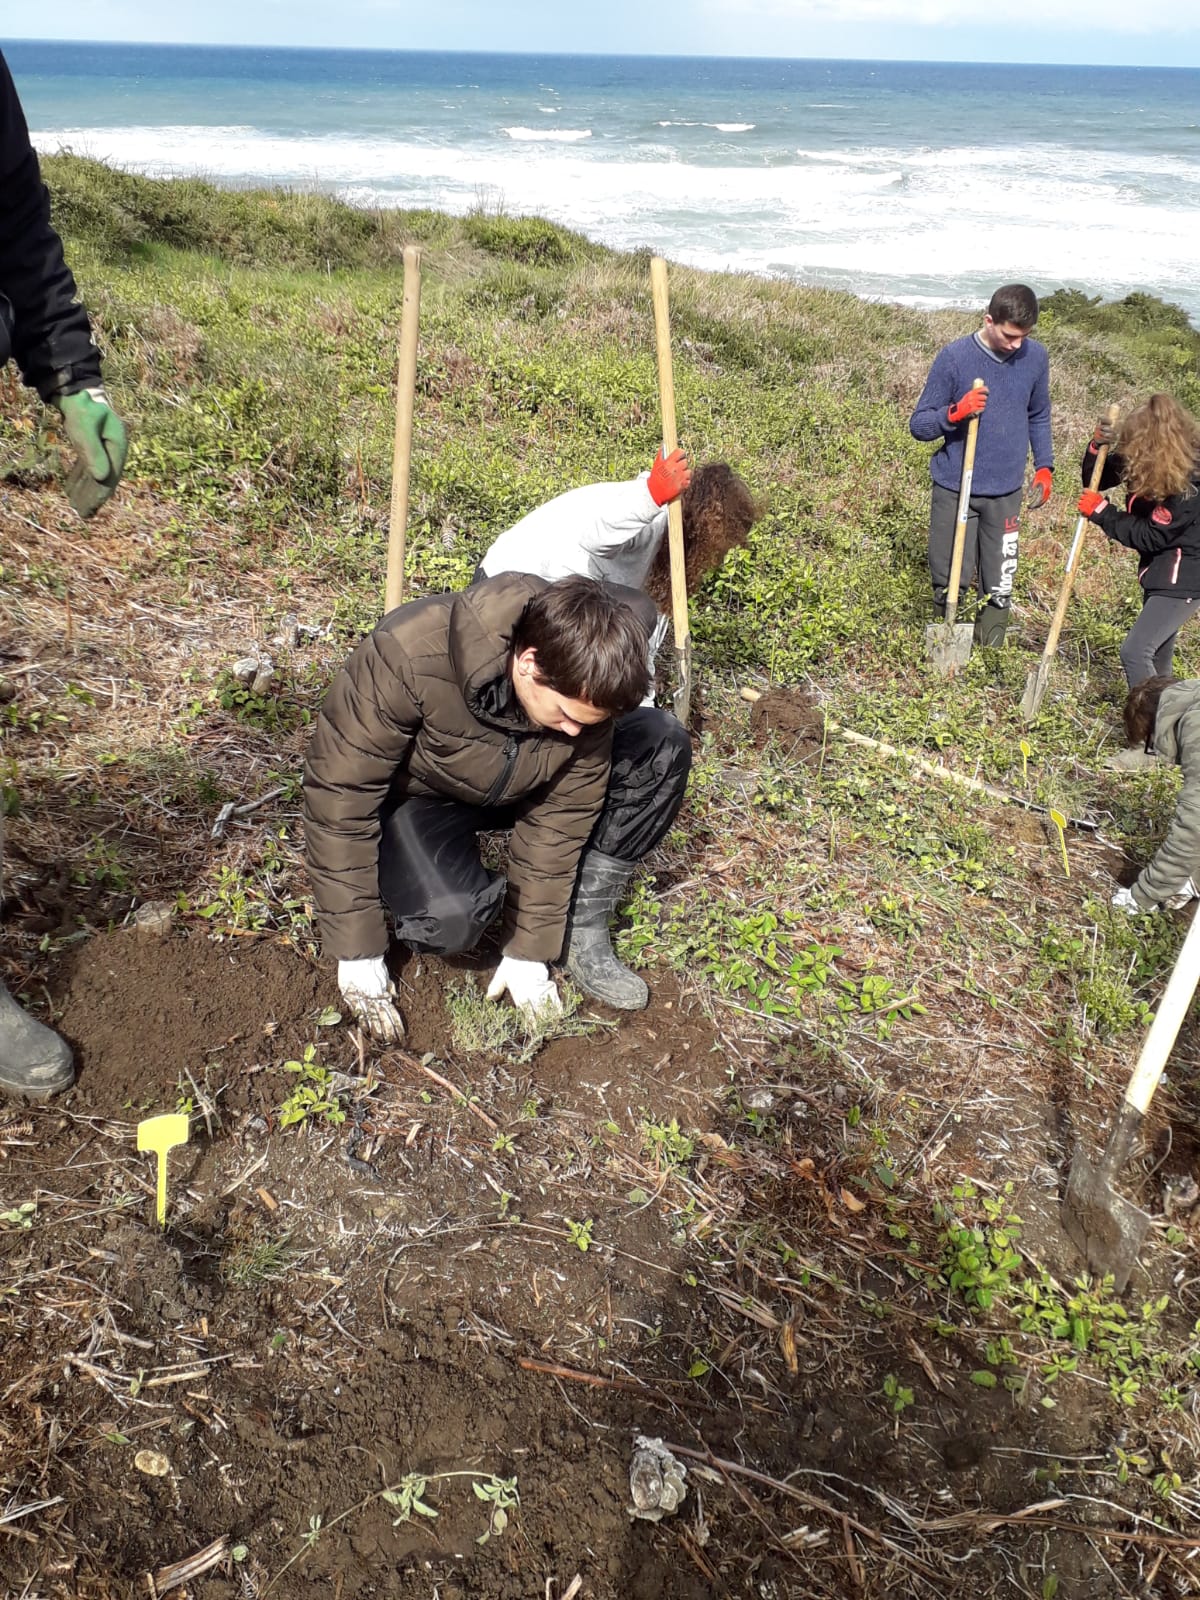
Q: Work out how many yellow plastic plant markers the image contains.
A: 3